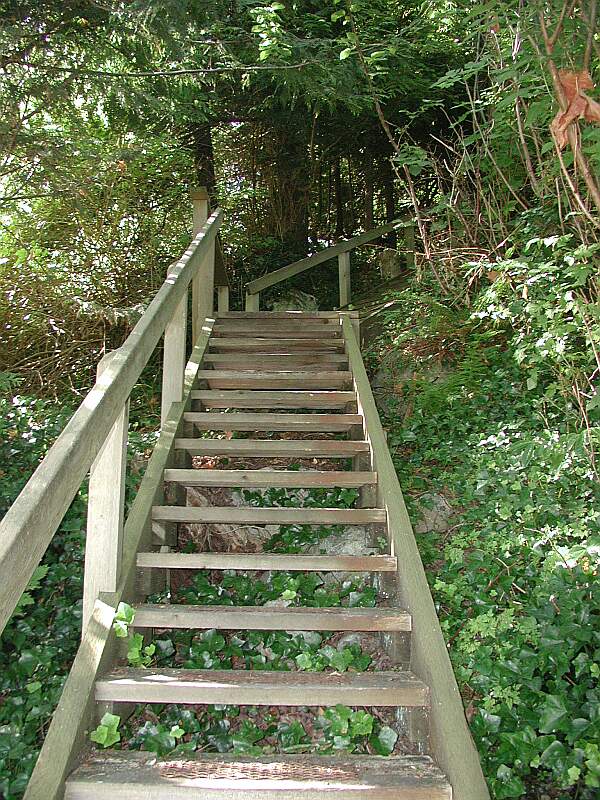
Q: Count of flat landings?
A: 1